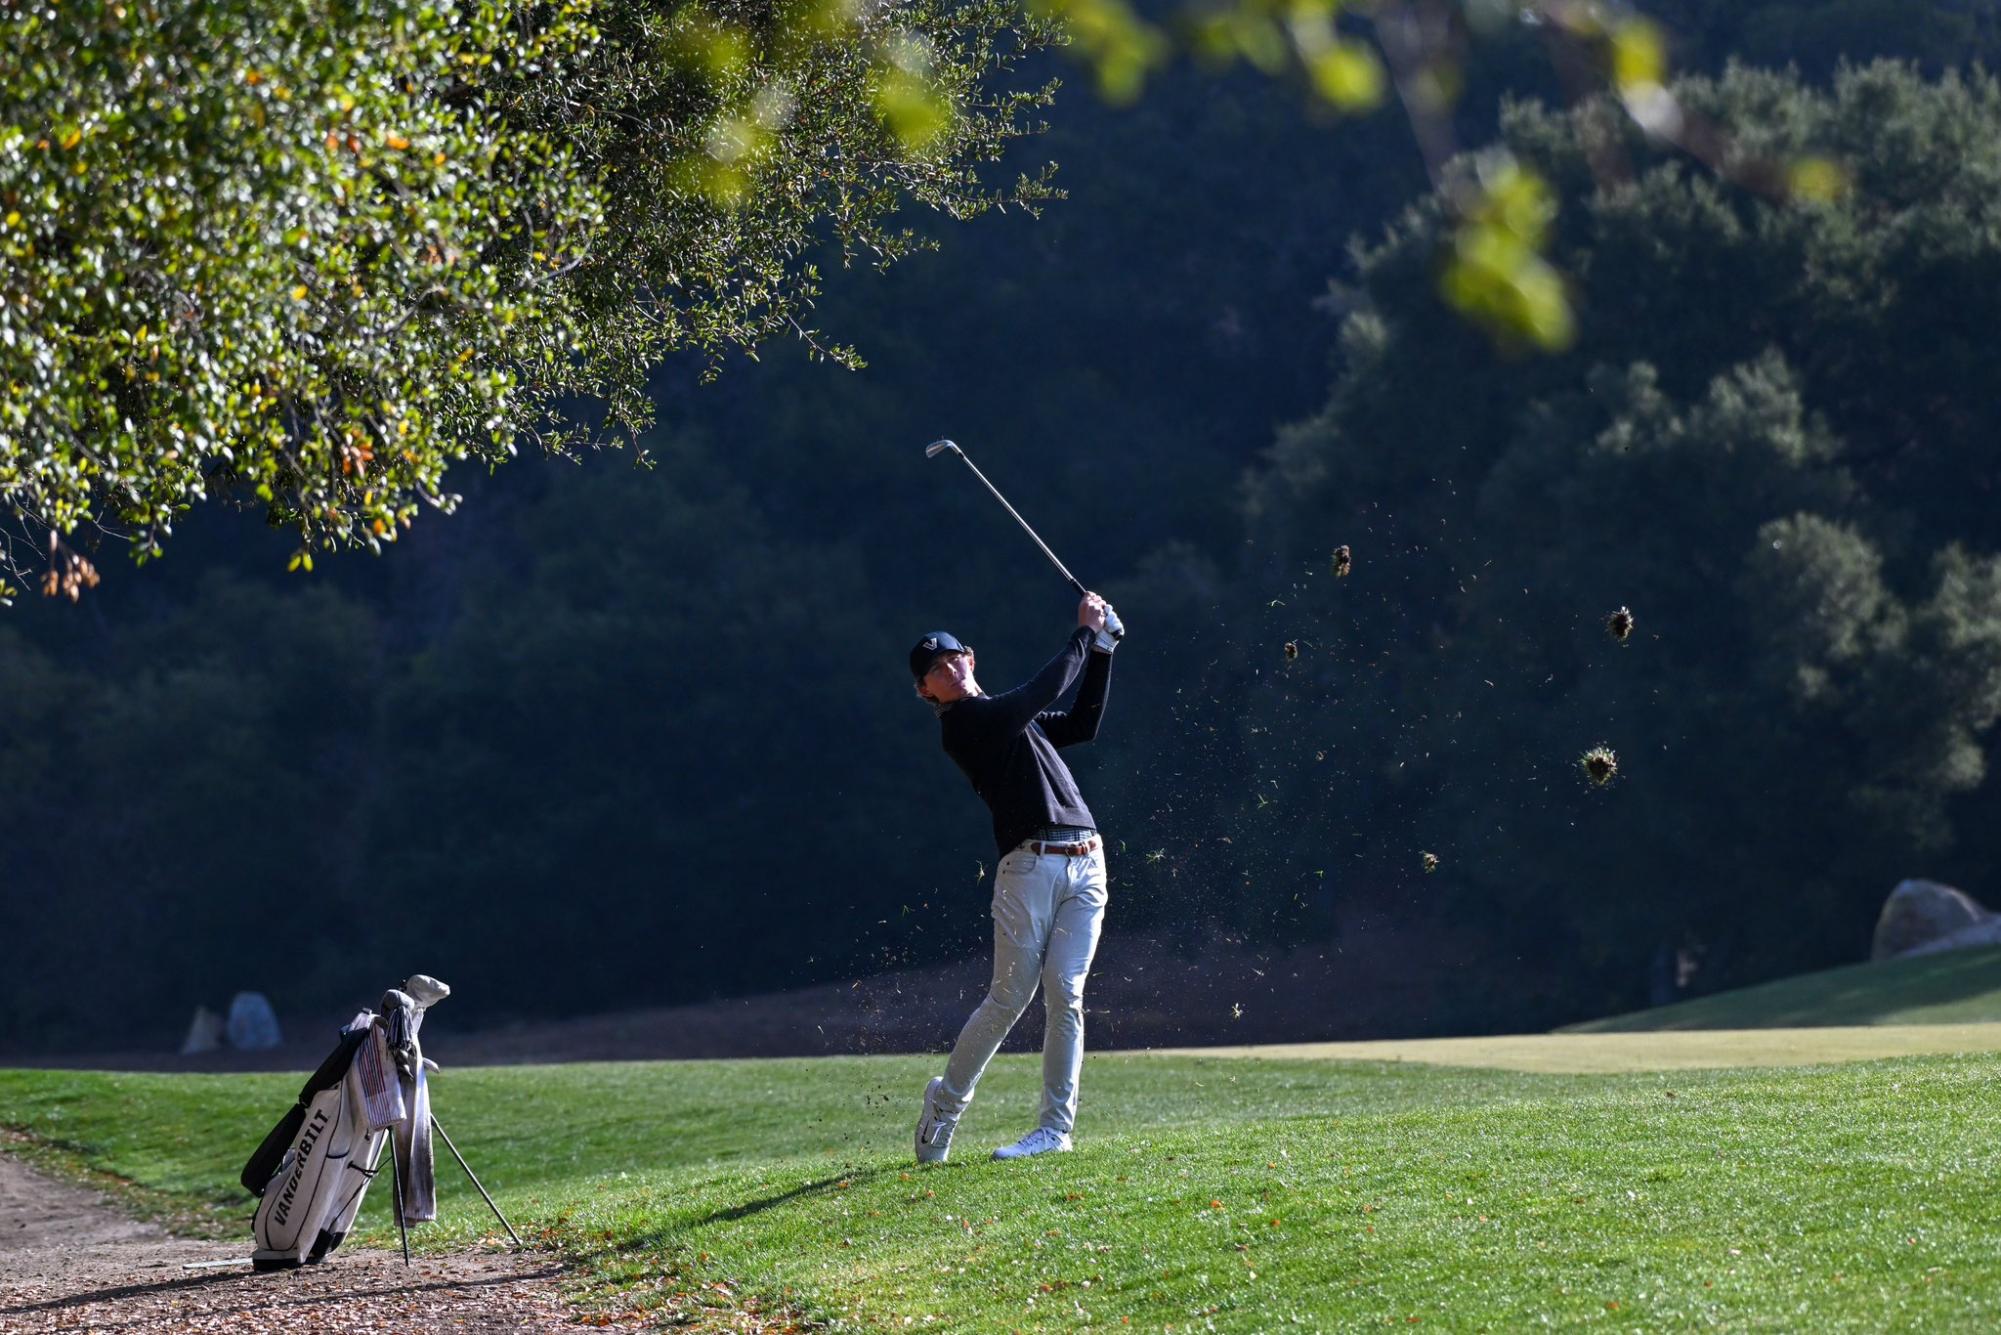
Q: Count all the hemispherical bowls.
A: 0